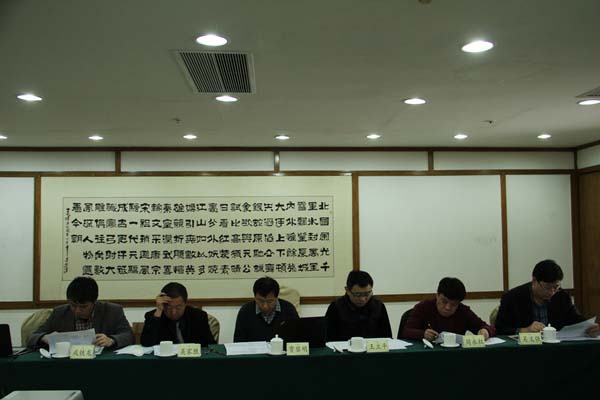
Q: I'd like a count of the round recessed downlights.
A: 13